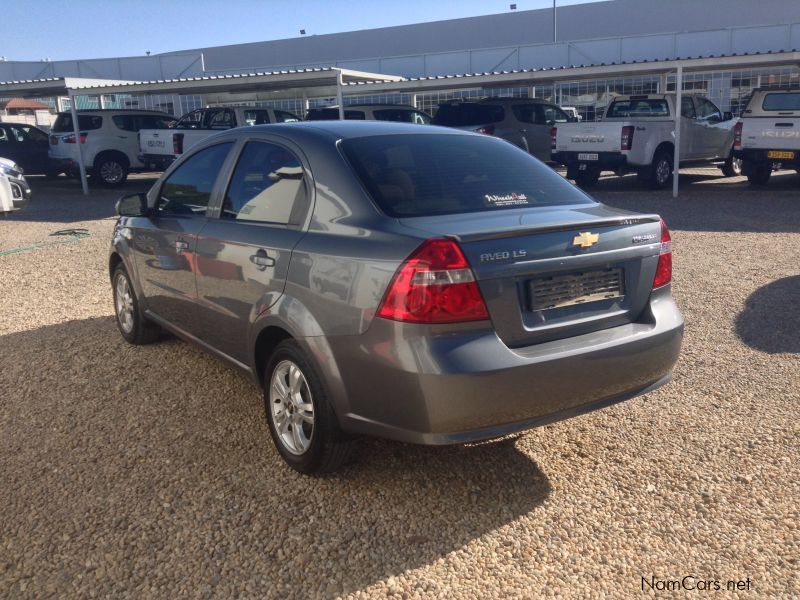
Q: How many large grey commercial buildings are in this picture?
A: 1